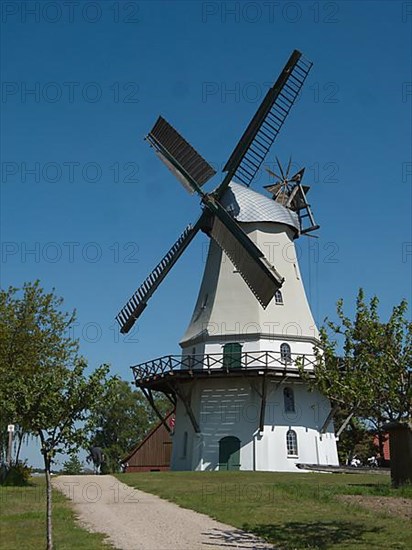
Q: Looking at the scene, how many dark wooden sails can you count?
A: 4